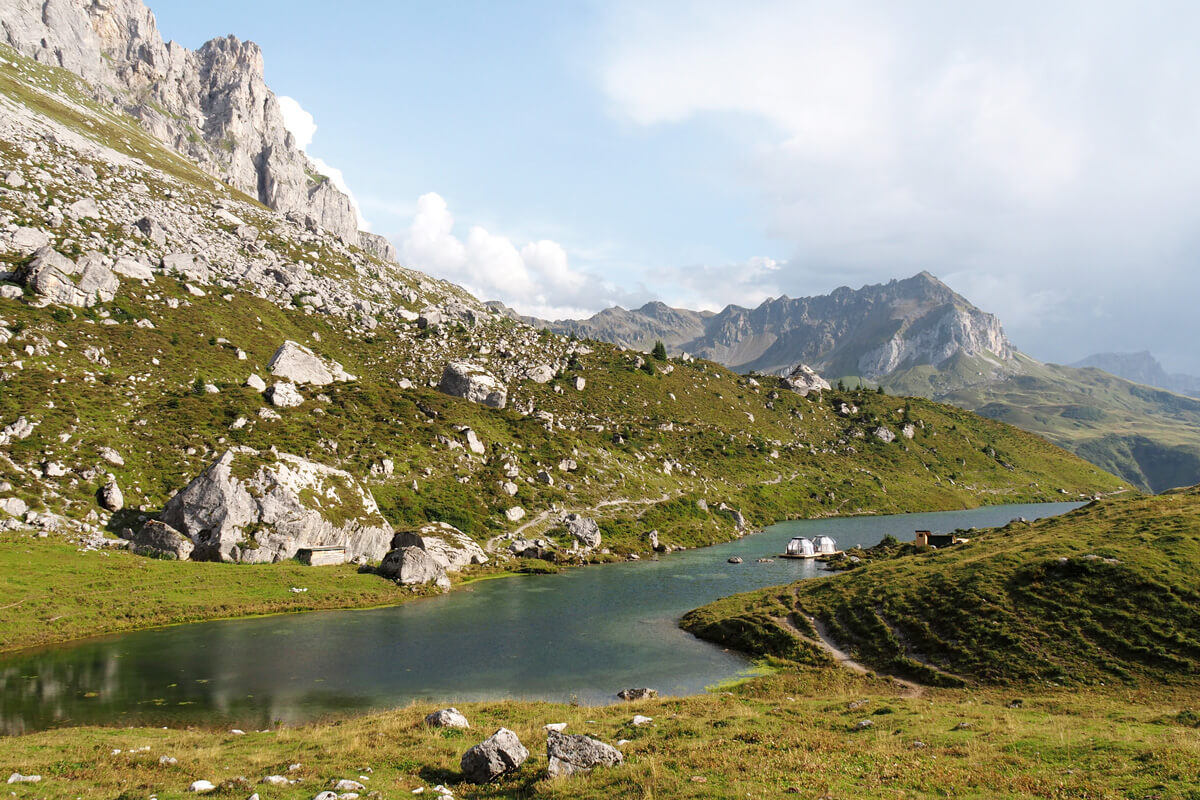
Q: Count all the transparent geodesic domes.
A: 2